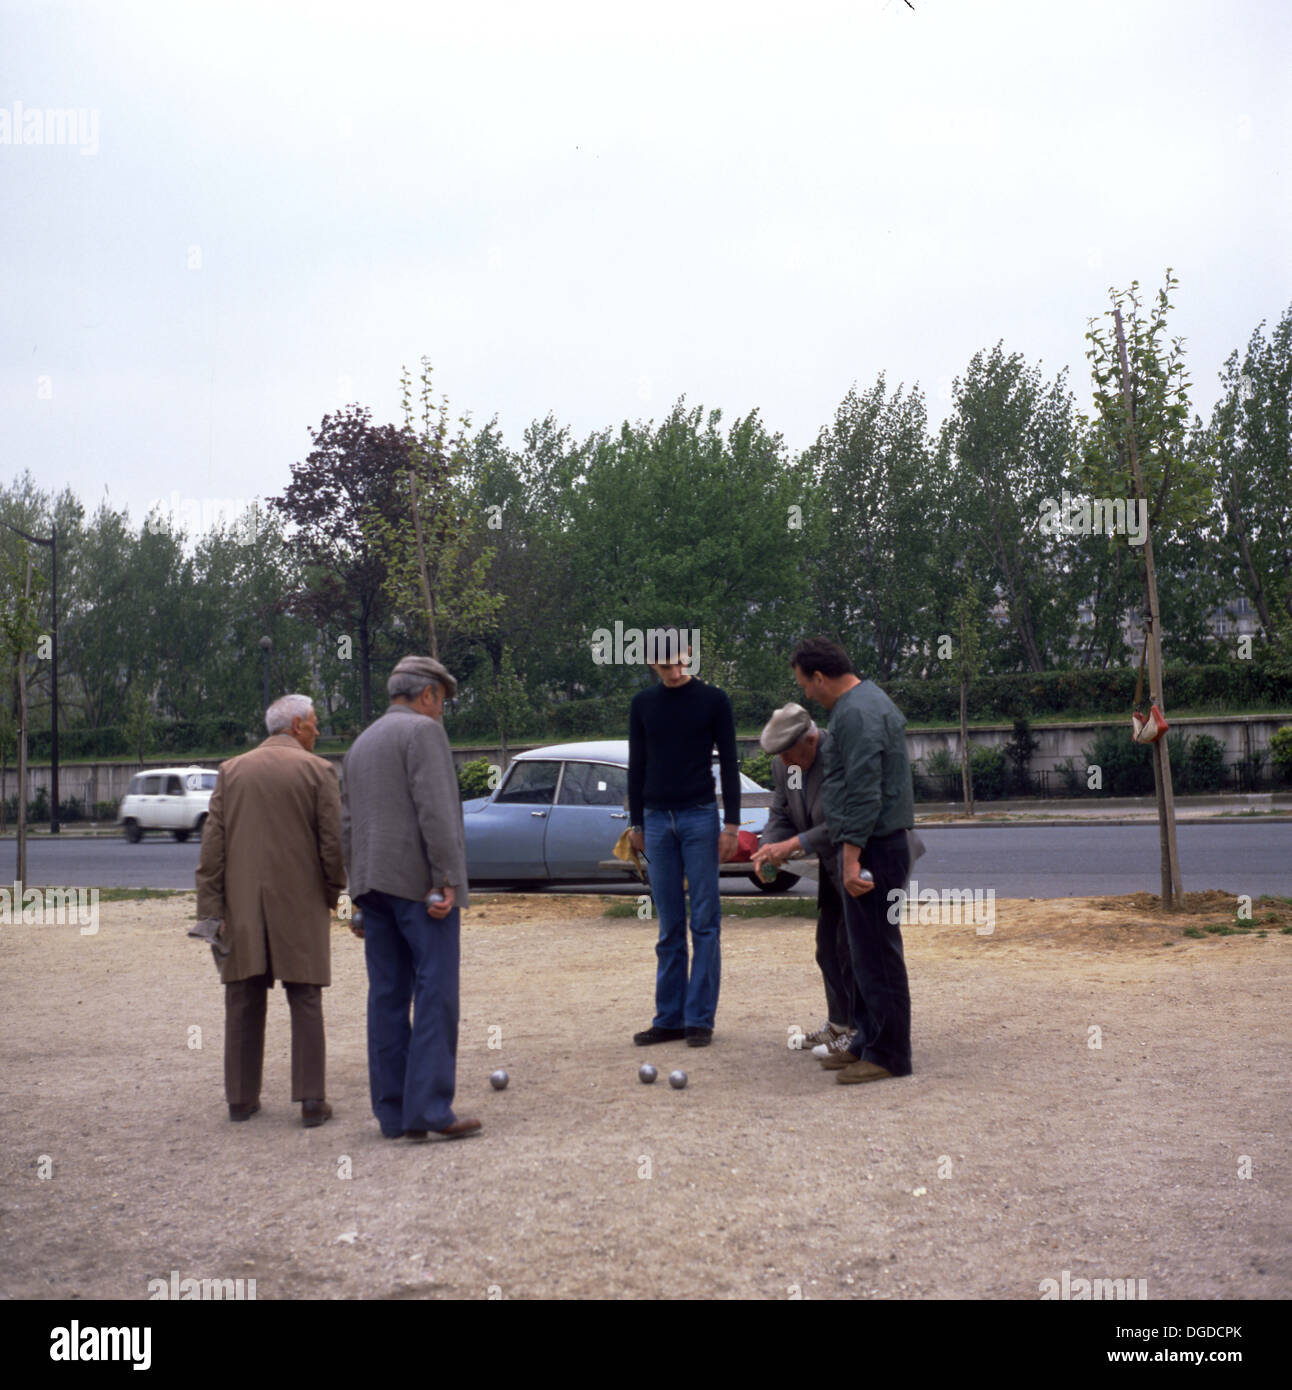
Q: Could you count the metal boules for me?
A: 6